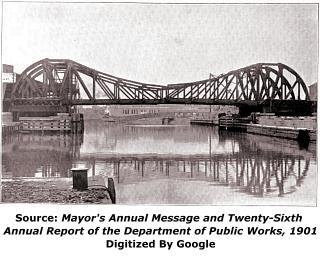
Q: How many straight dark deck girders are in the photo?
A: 1